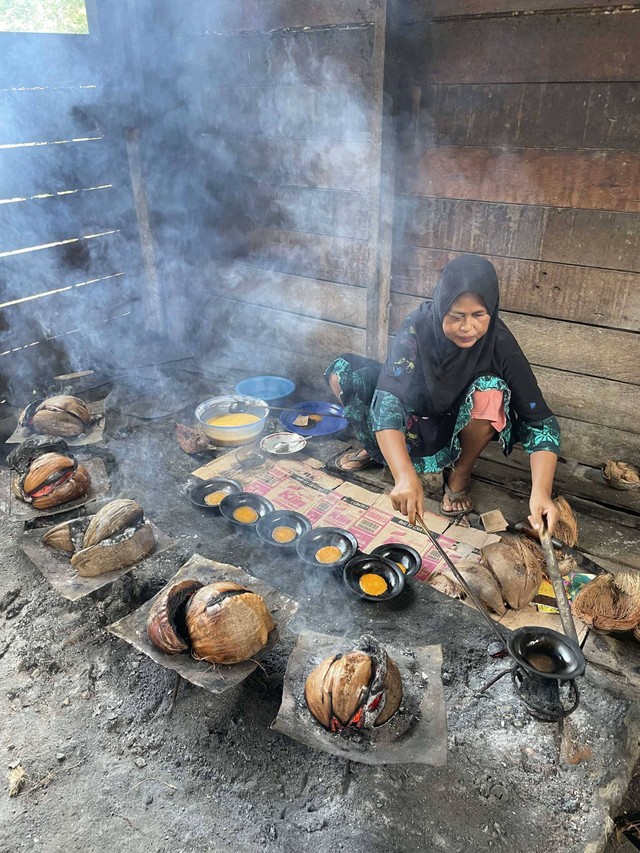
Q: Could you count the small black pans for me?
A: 7